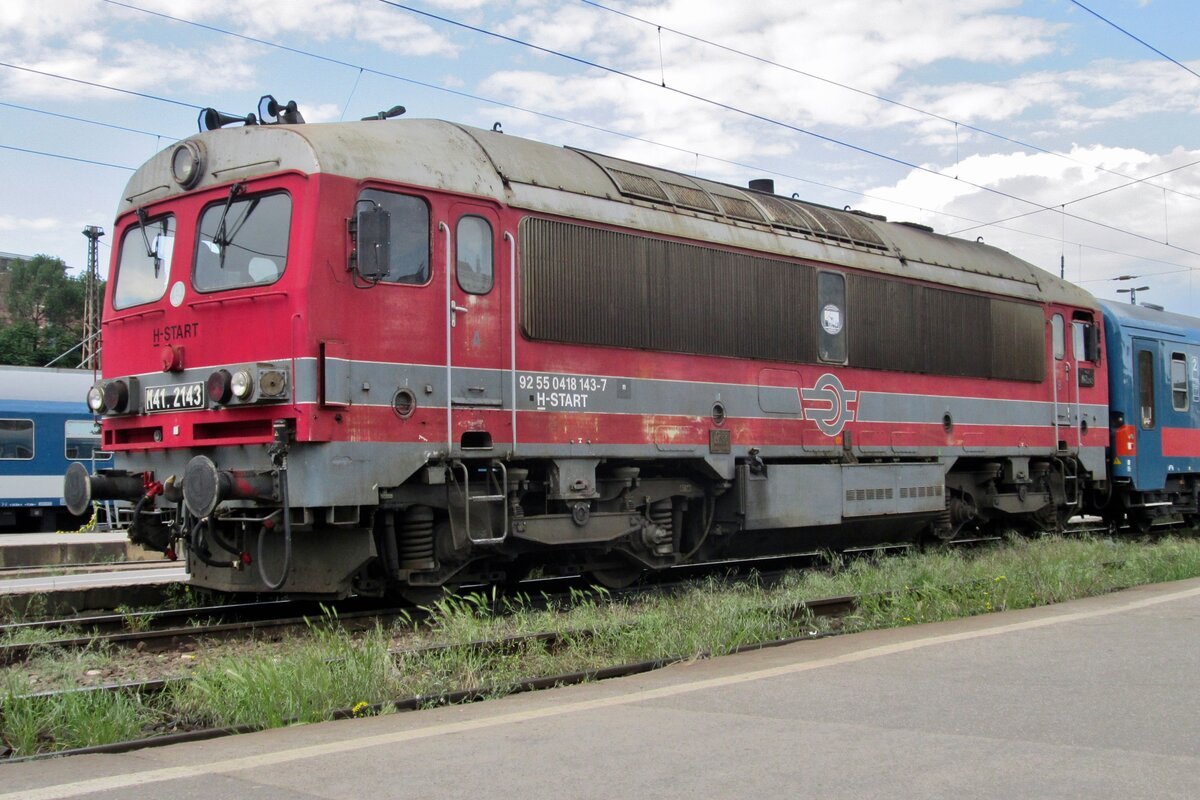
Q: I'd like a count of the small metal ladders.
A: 2